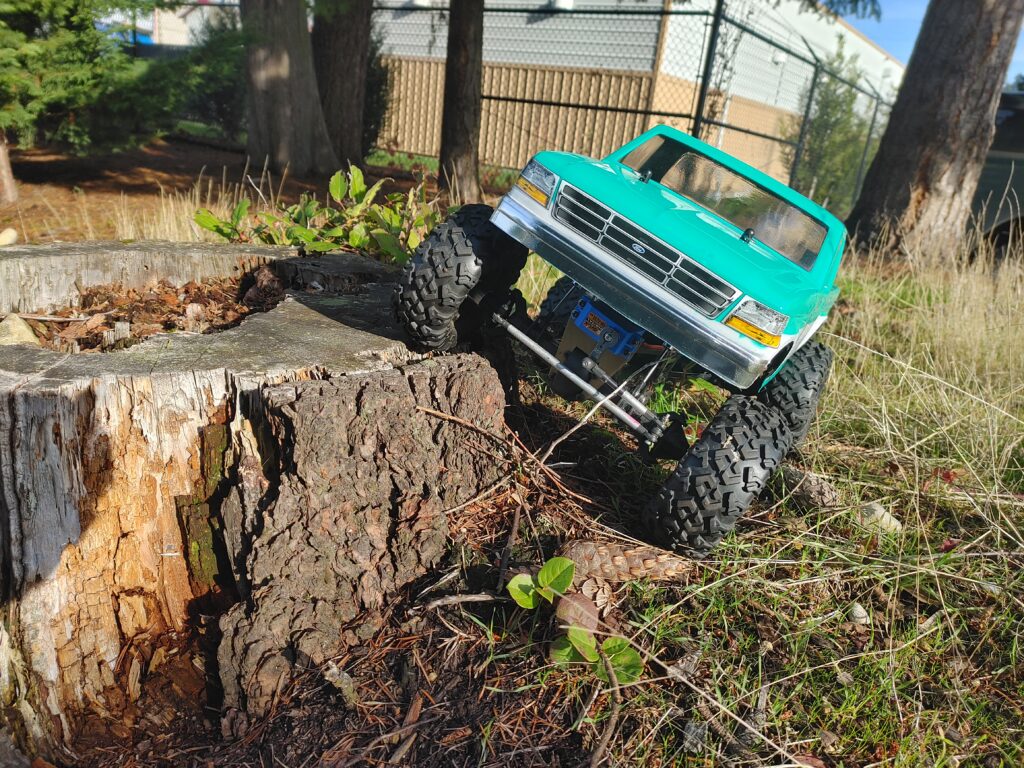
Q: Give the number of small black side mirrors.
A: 2